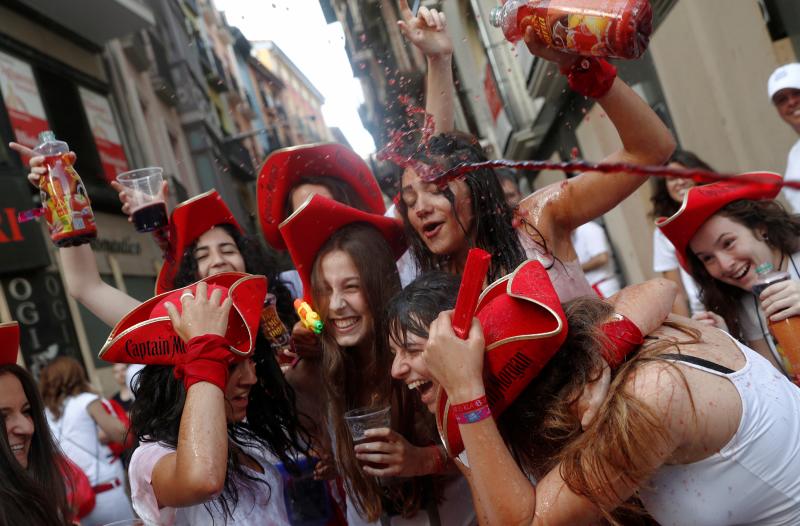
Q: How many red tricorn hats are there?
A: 7